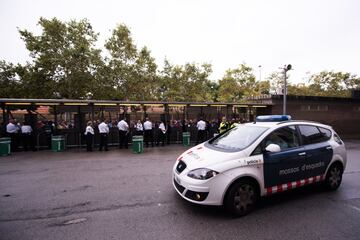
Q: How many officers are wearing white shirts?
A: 9